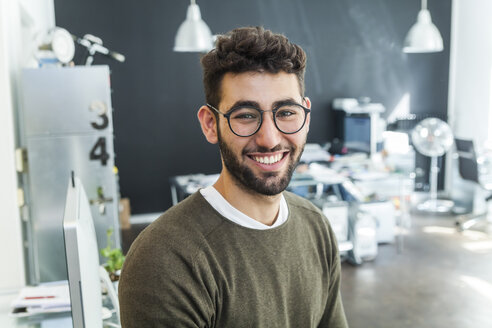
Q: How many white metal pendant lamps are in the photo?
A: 2